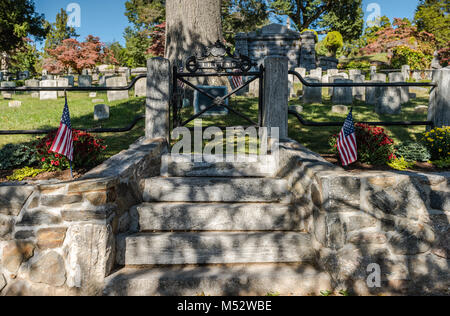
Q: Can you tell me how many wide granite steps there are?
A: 5